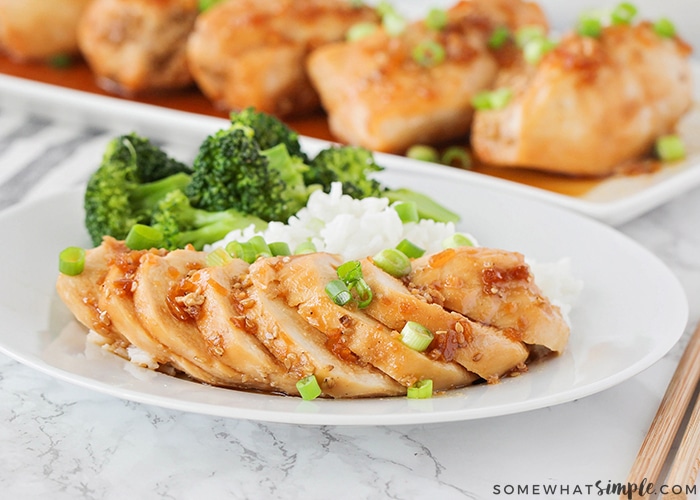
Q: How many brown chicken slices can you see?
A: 8